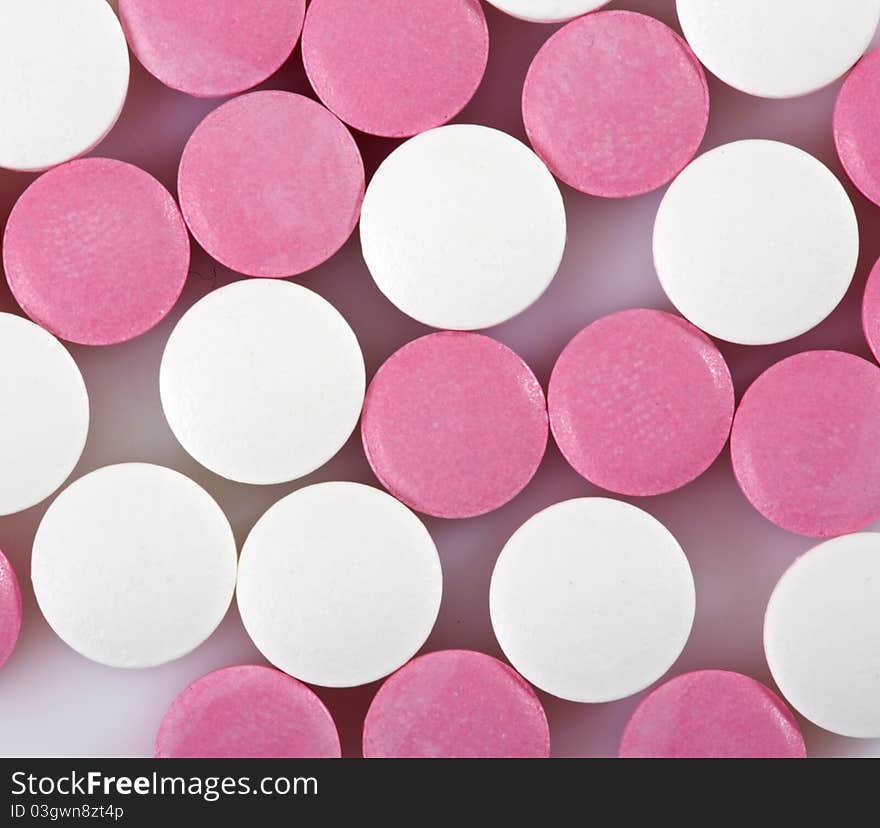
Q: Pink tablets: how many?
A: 14